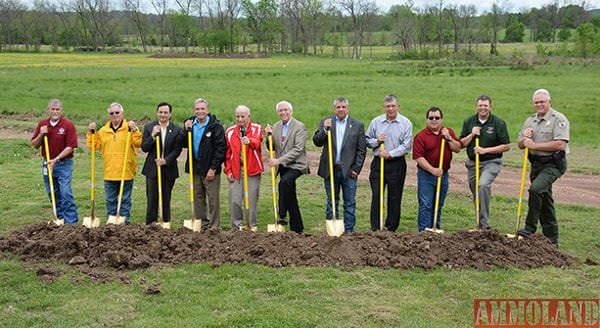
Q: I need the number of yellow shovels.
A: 12